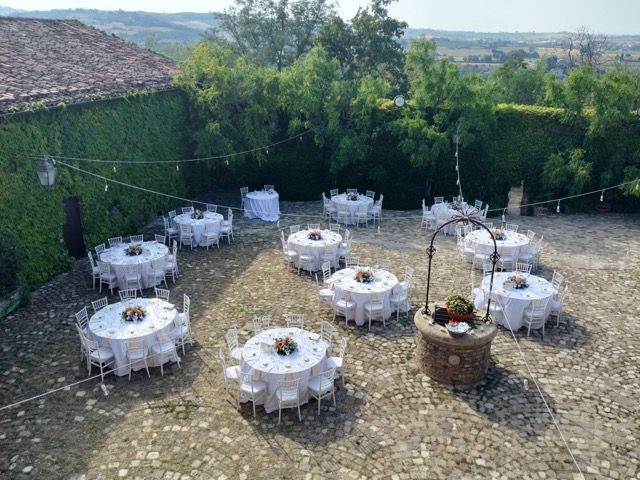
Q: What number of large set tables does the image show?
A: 10